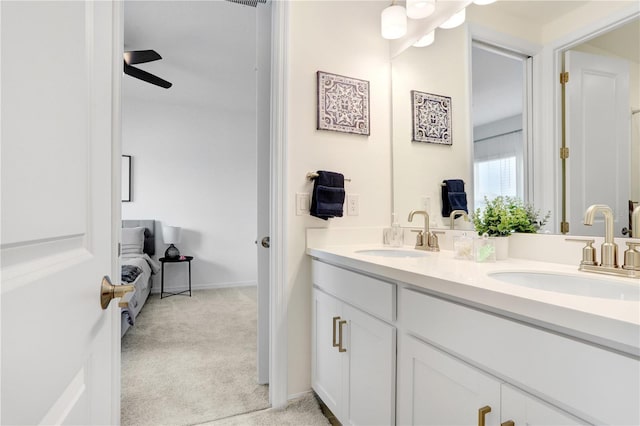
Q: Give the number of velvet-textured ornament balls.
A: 0